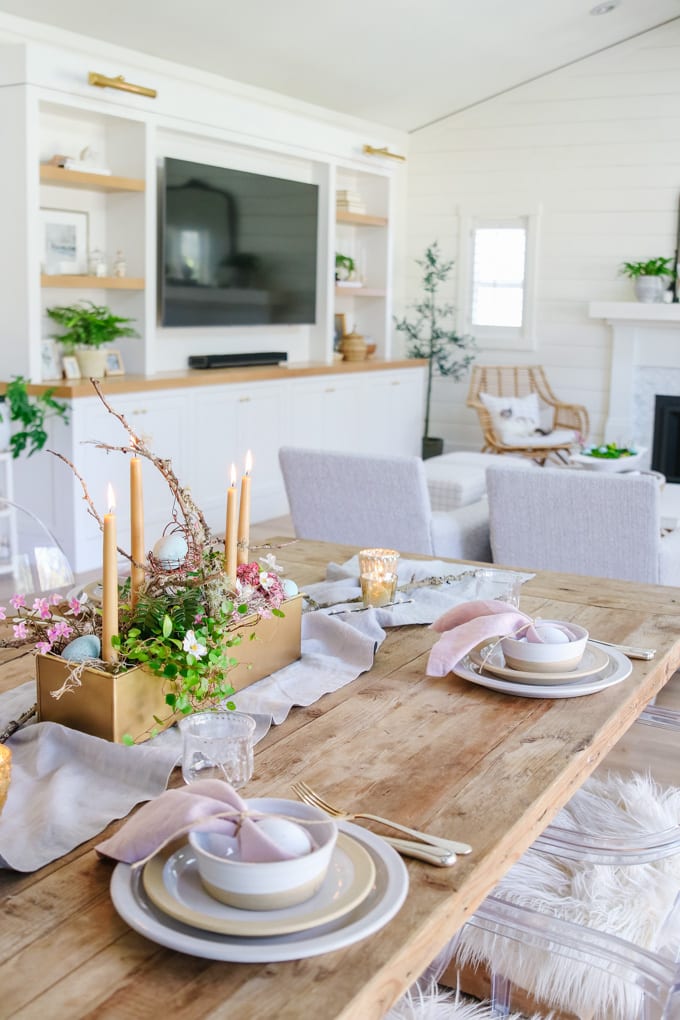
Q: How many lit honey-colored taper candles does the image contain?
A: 4